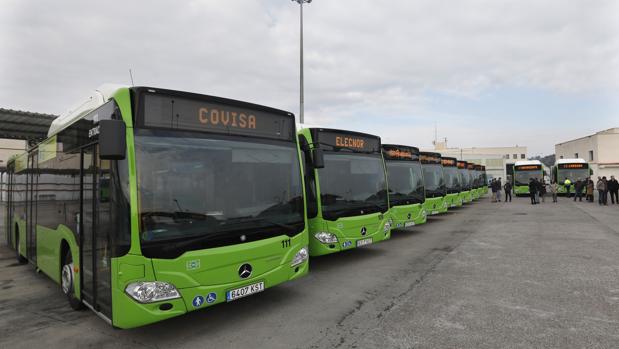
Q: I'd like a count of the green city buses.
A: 11